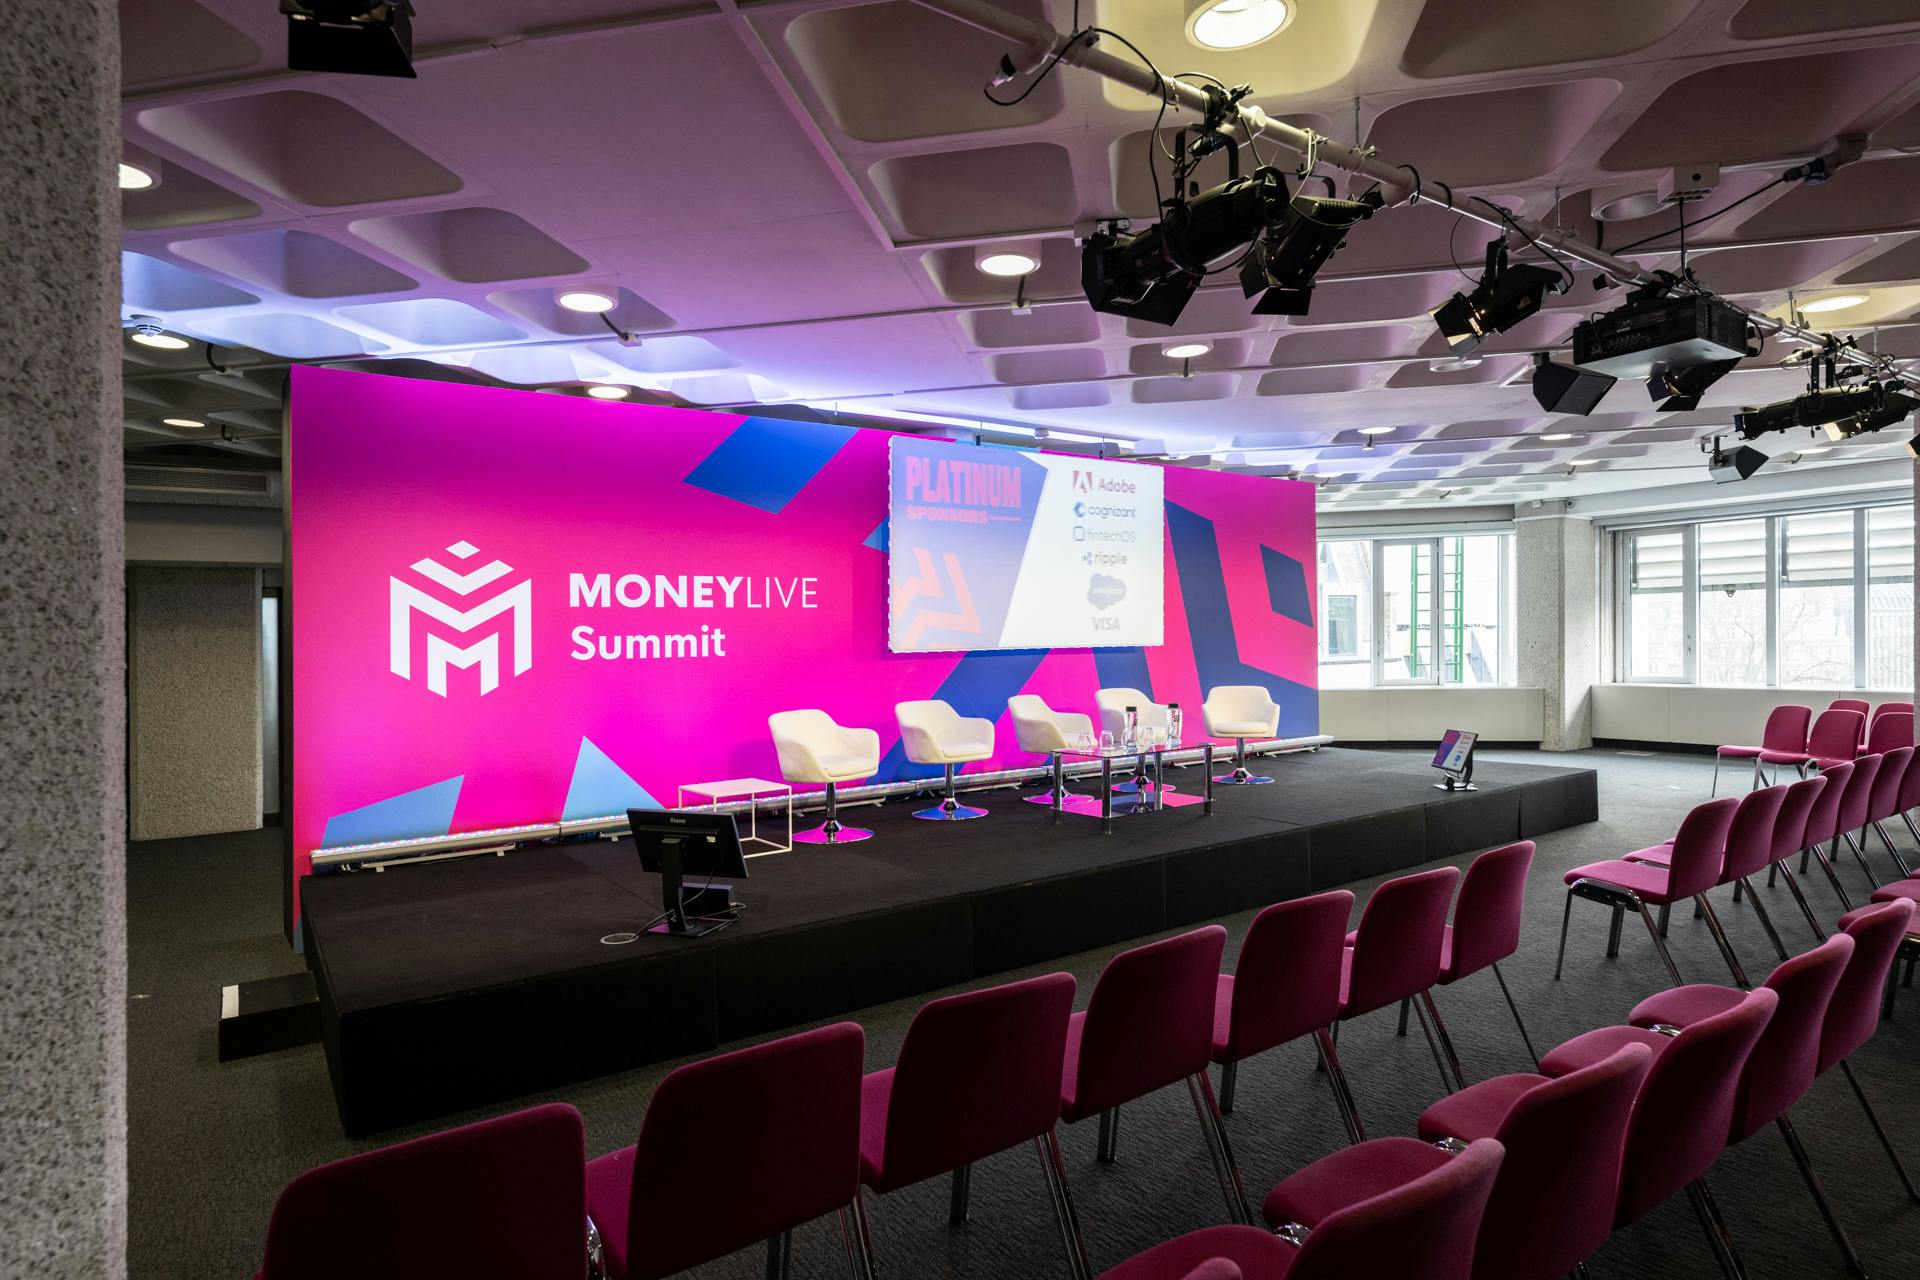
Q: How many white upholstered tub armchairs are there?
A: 5